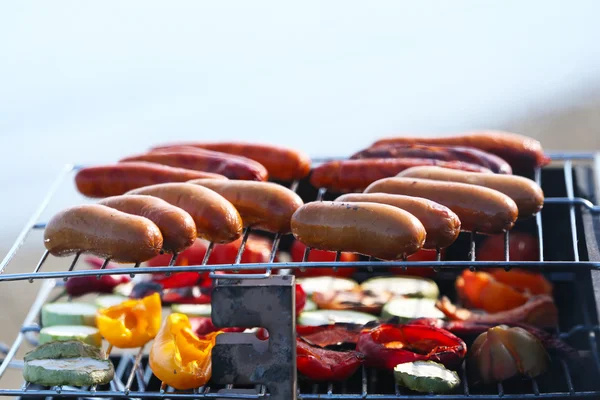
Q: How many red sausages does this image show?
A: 6